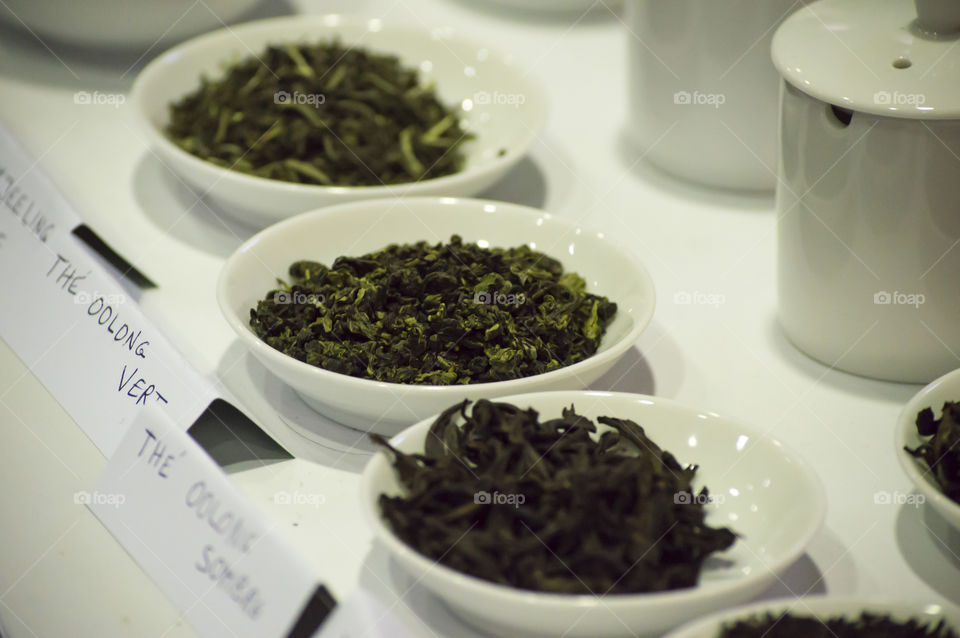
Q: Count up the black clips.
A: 3